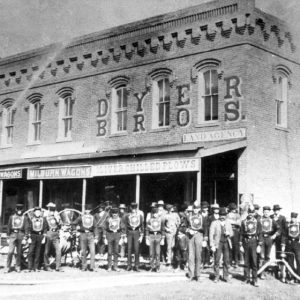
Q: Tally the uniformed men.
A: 11